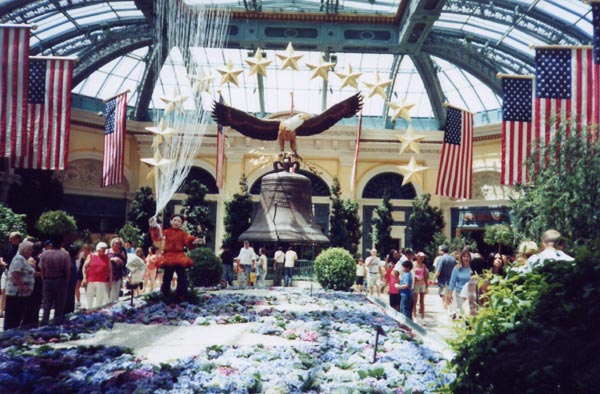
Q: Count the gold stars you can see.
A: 13